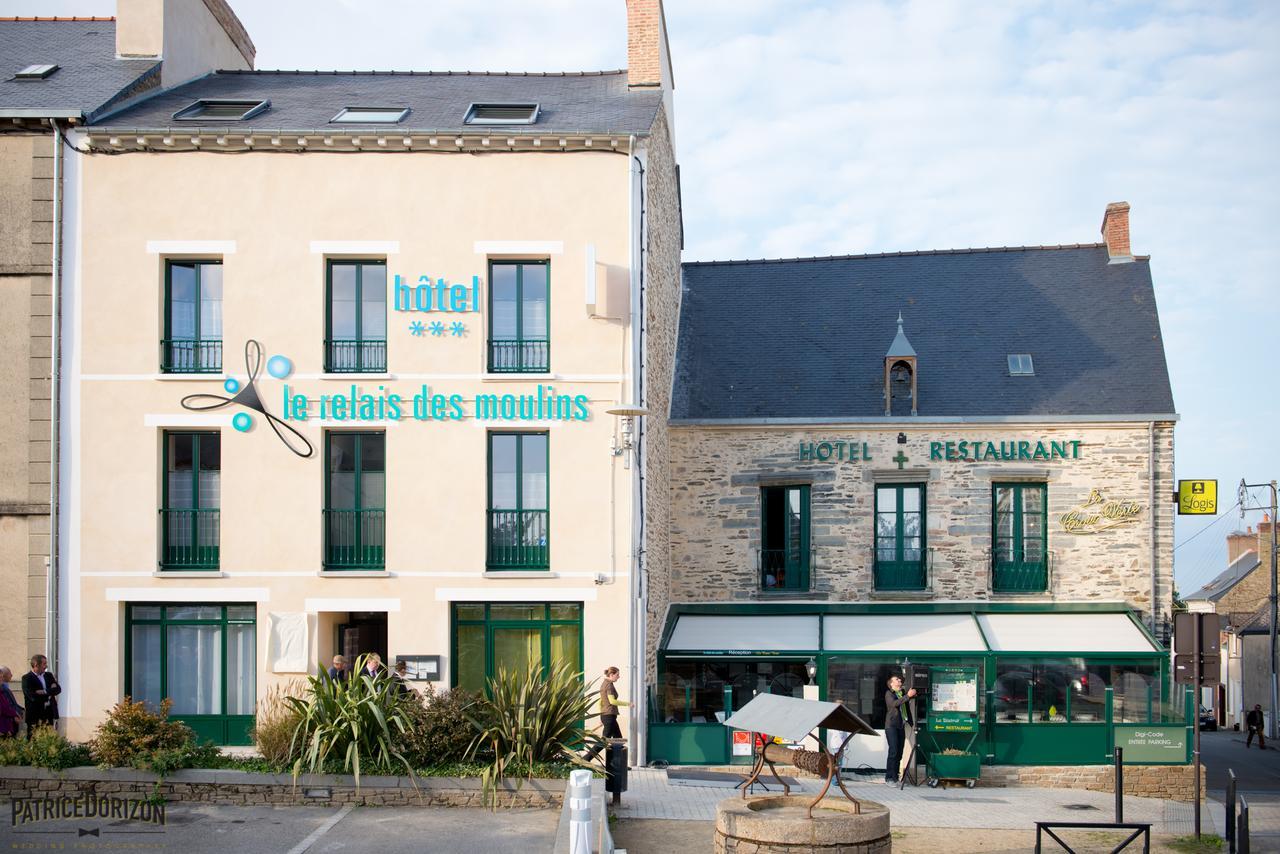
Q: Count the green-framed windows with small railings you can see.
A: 9